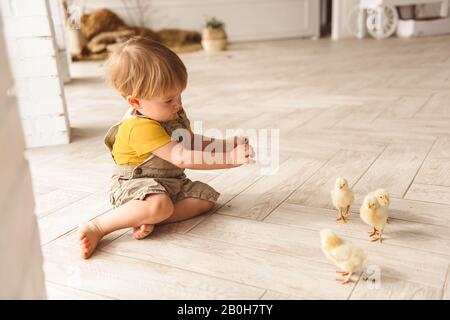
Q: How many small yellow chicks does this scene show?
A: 4